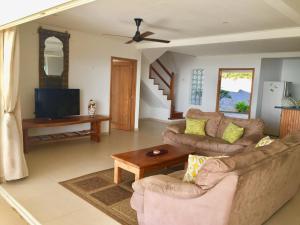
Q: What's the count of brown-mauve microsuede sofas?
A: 2